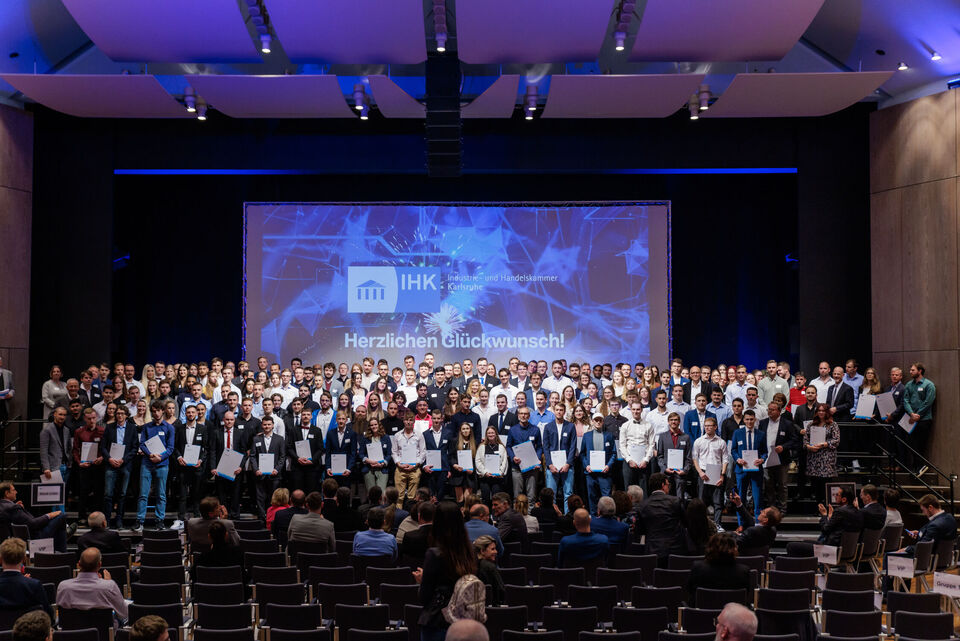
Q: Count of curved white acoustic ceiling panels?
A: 10